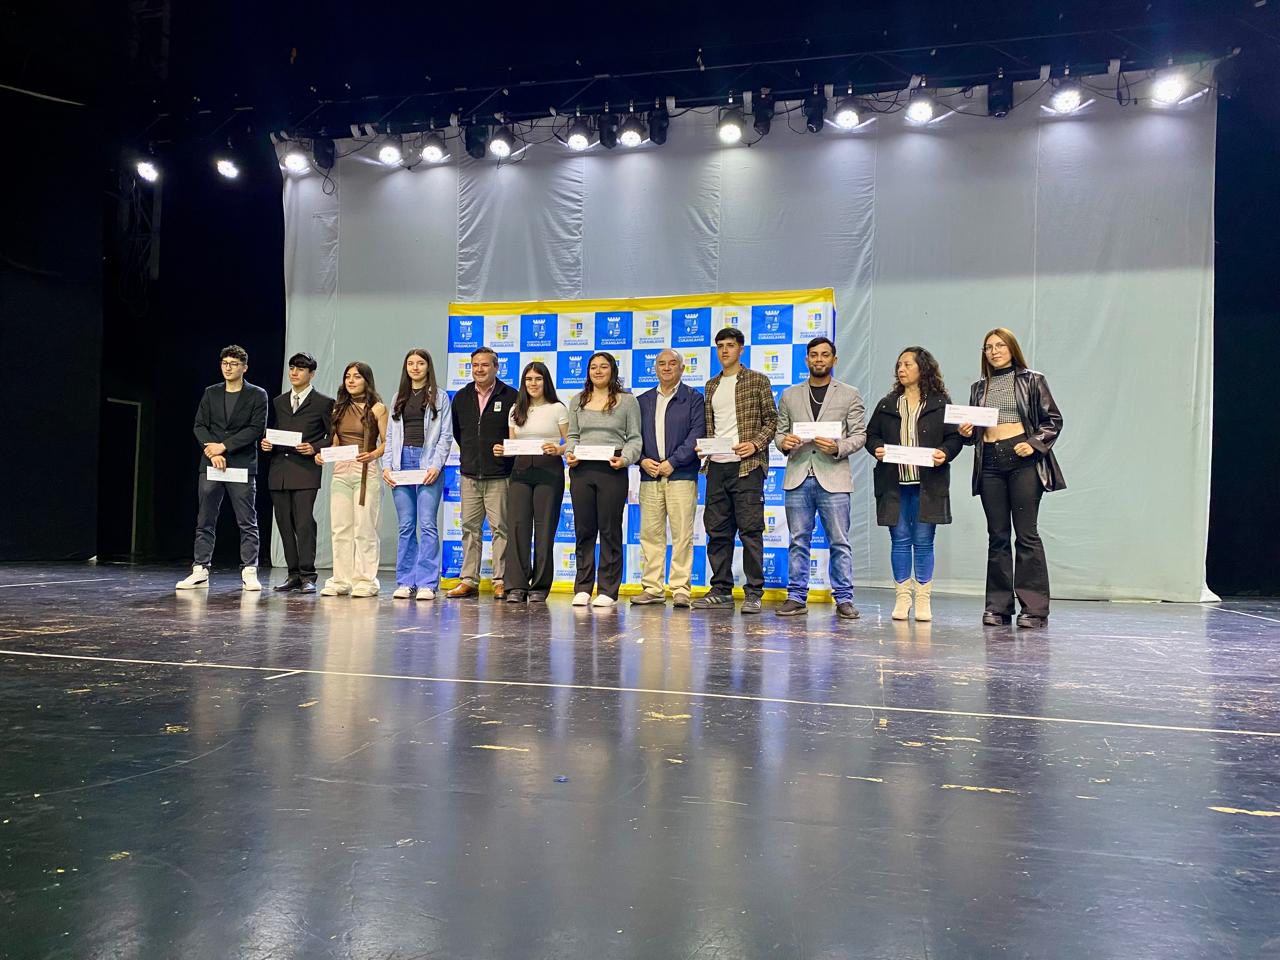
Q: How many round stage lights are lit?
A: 13